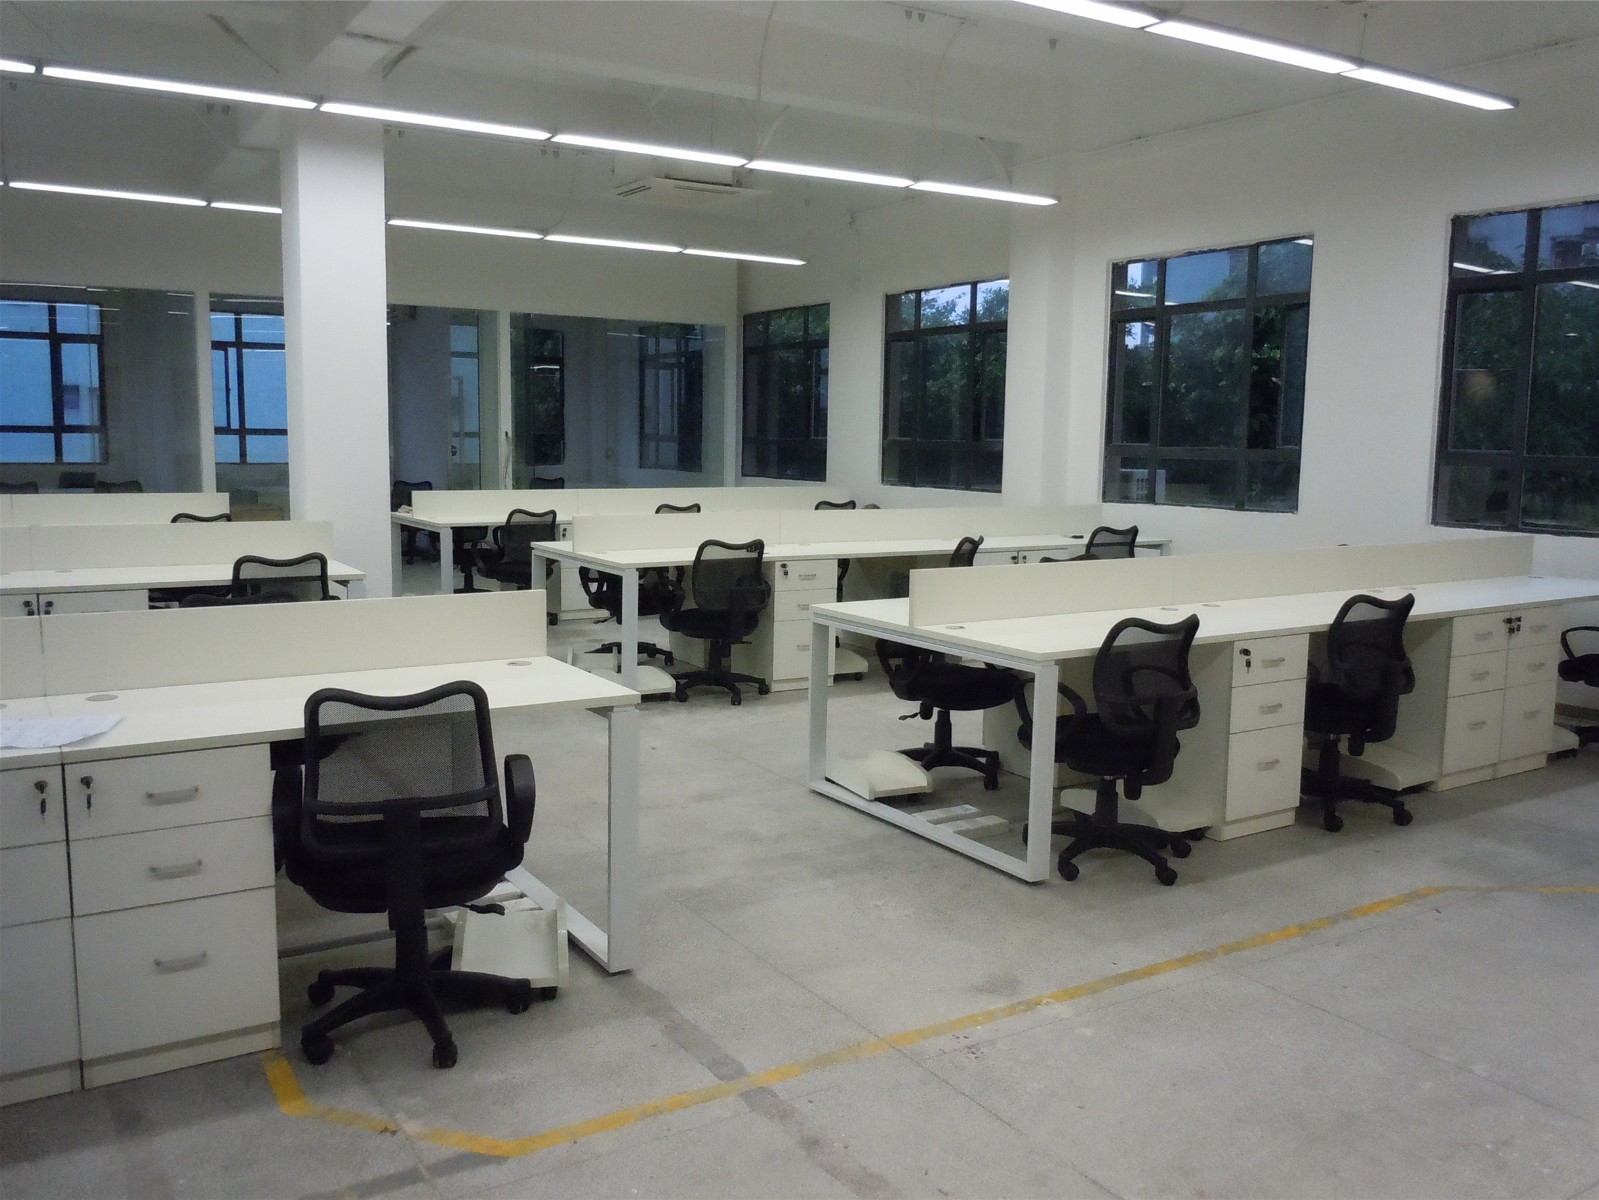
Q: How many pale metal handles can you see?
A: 15